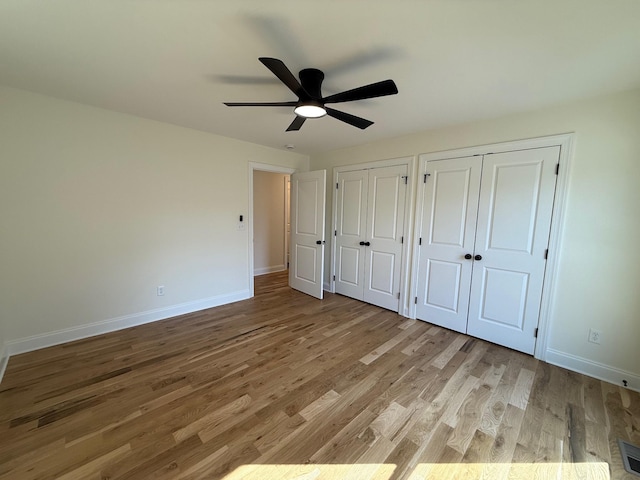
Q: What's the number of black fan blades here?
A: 5